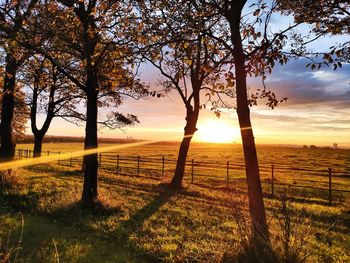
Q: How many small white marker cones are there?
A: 0